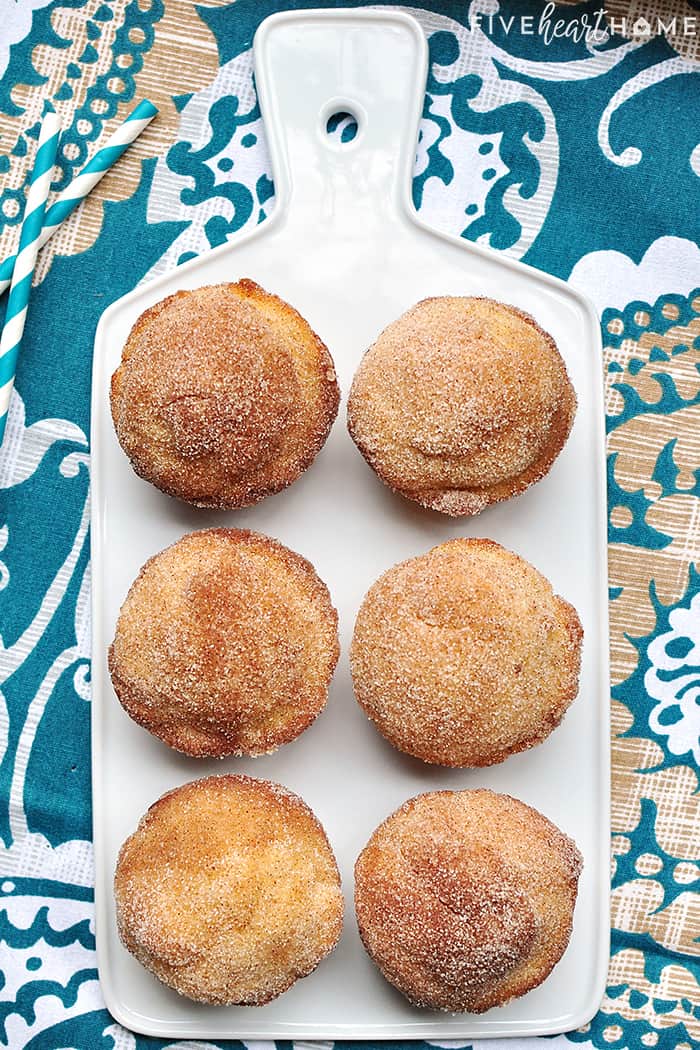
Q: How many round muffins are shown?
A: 6